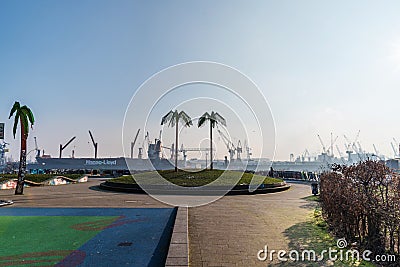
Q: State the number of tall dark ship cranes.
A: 3